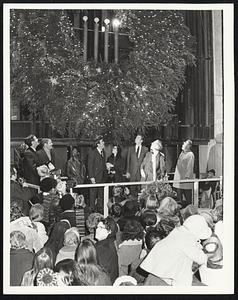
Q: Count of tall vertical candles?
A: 4